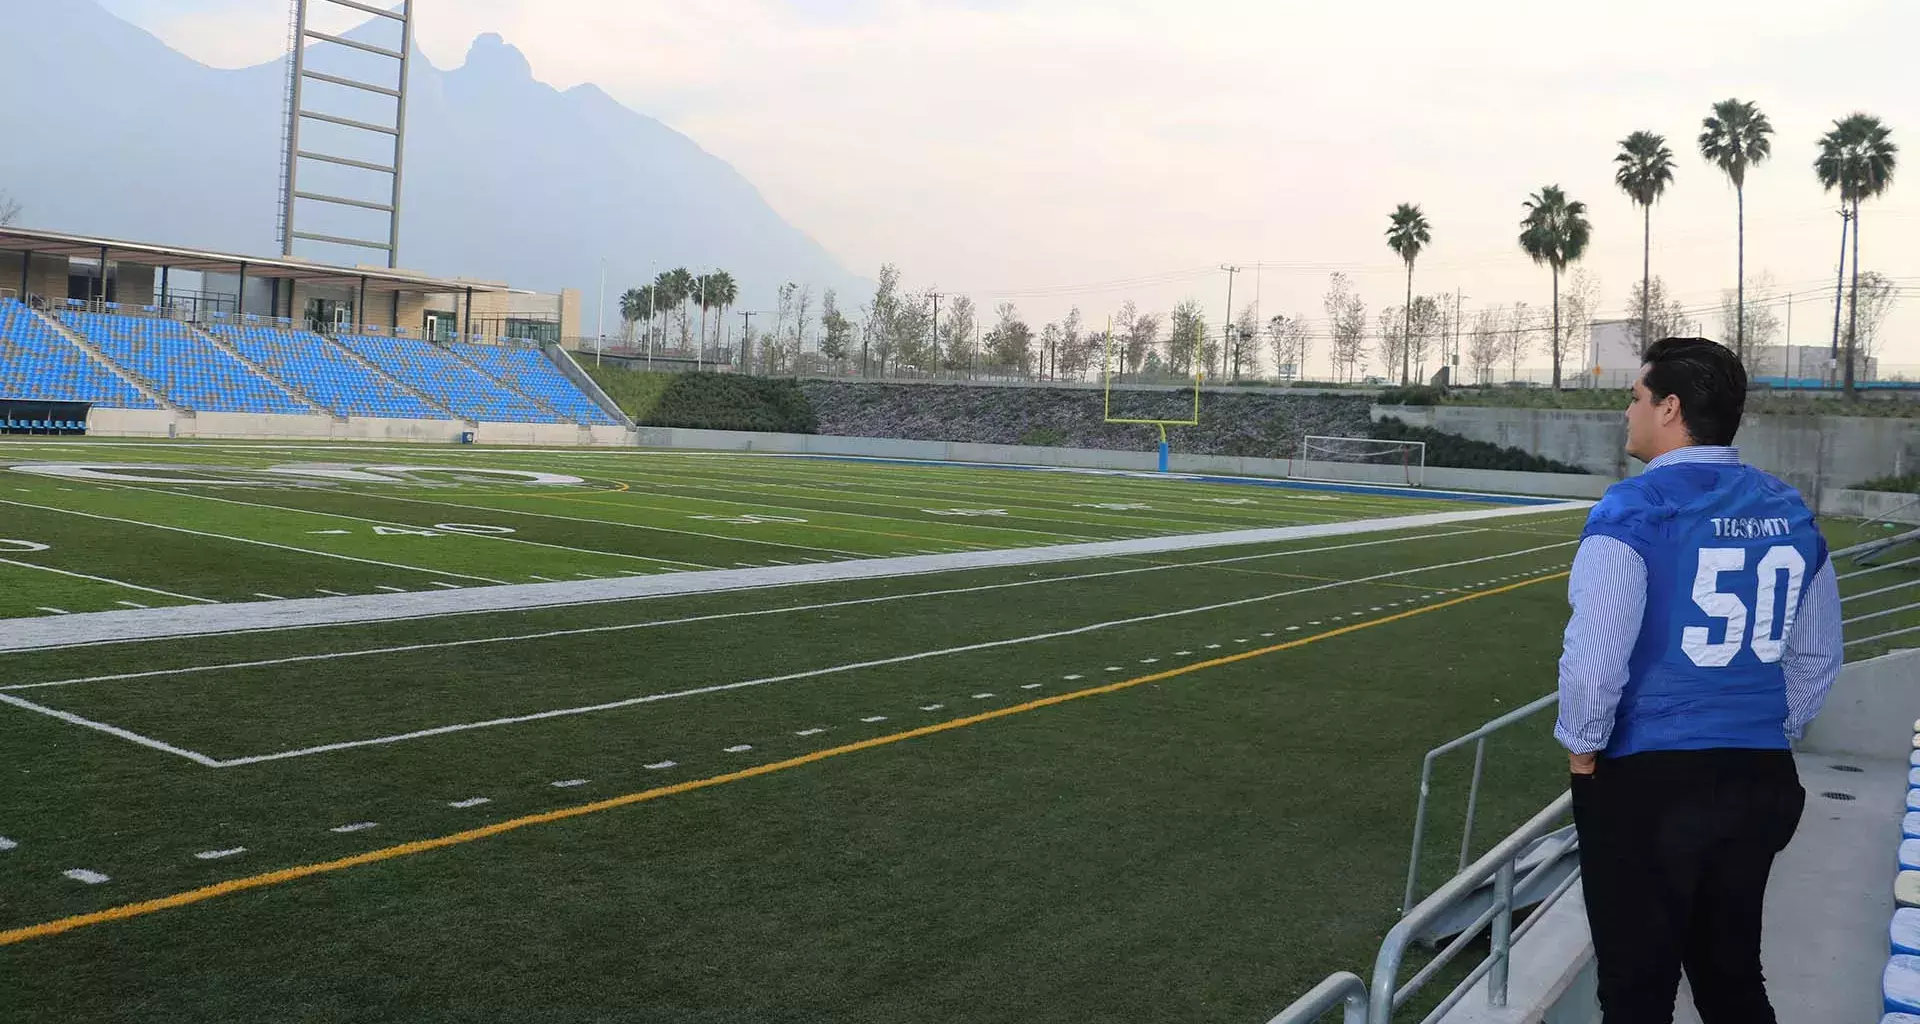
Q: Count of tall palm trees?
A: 5